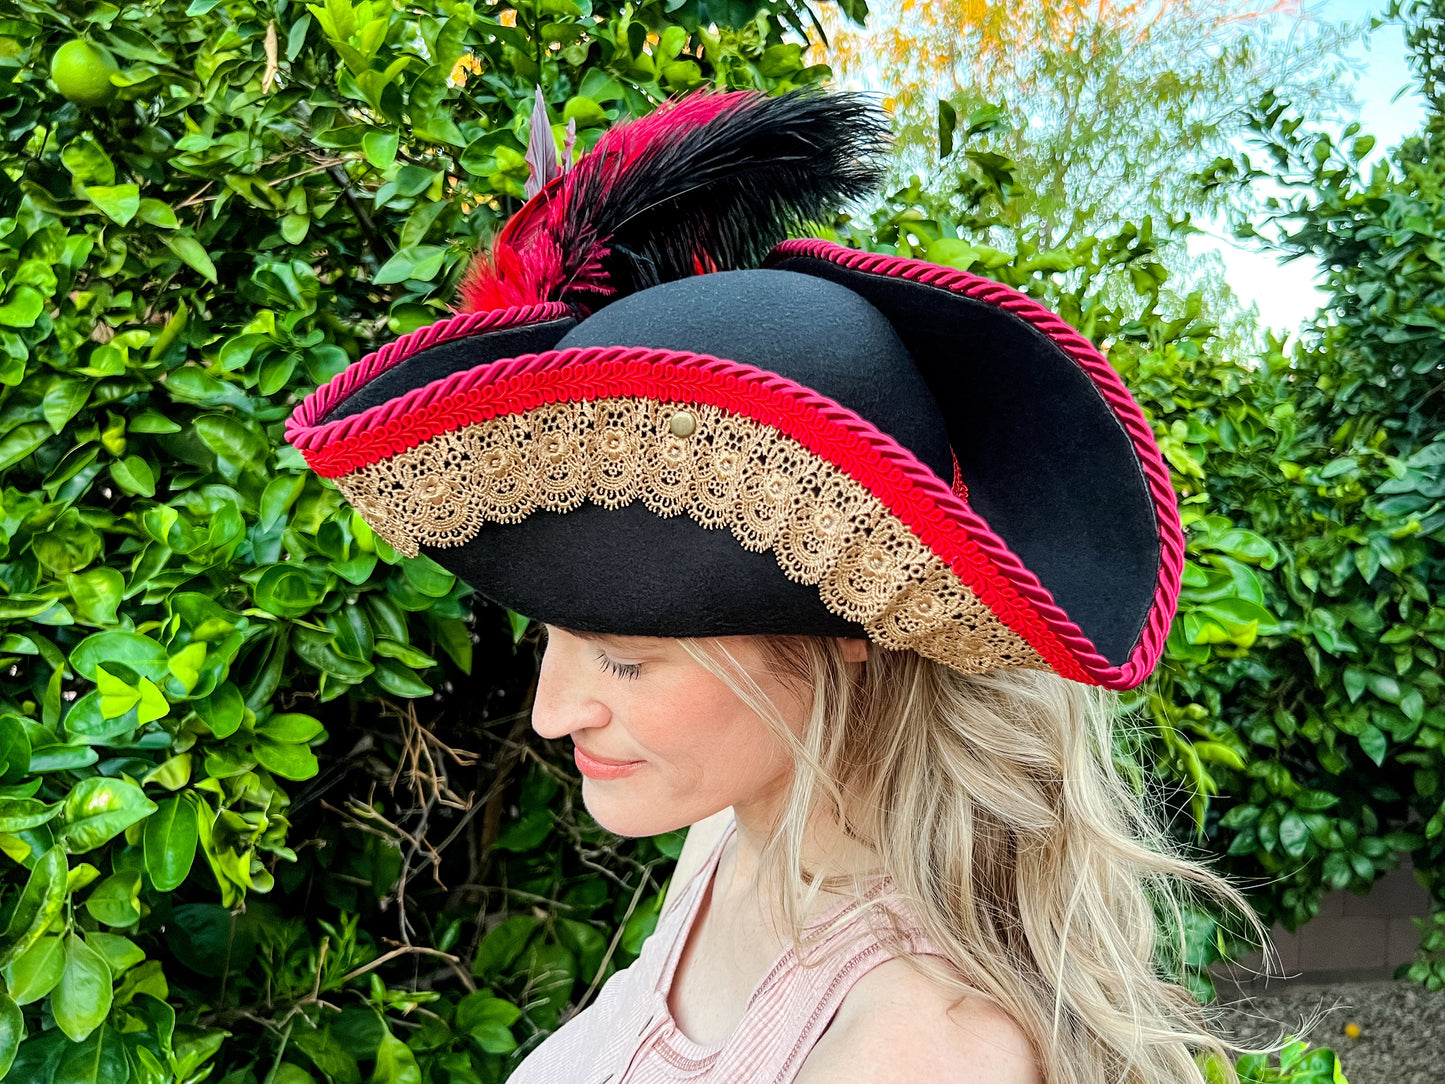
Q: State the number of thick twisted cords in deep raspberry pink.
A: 1